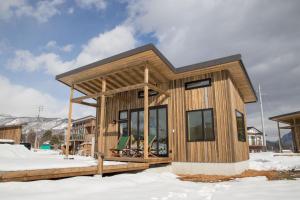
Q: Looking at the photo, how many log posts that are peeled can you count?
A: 3